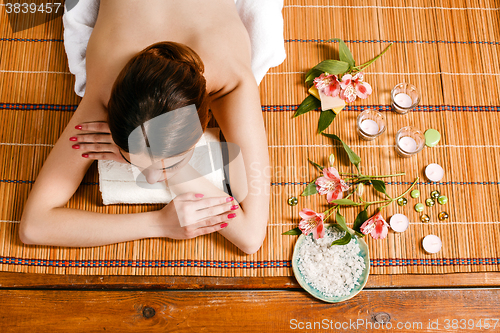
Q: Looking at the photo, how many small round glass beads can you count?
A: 9